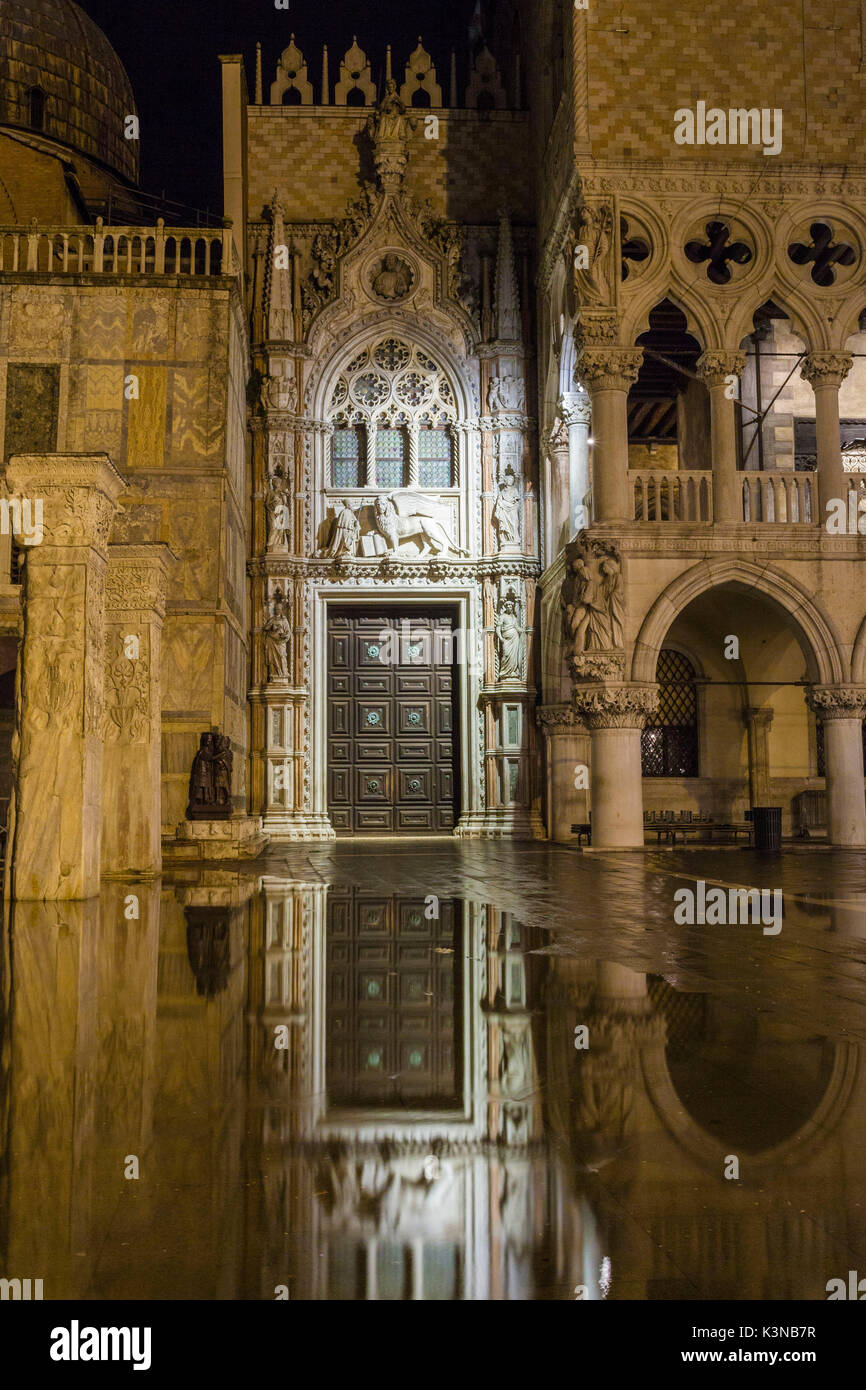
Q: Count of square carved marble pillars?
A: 2